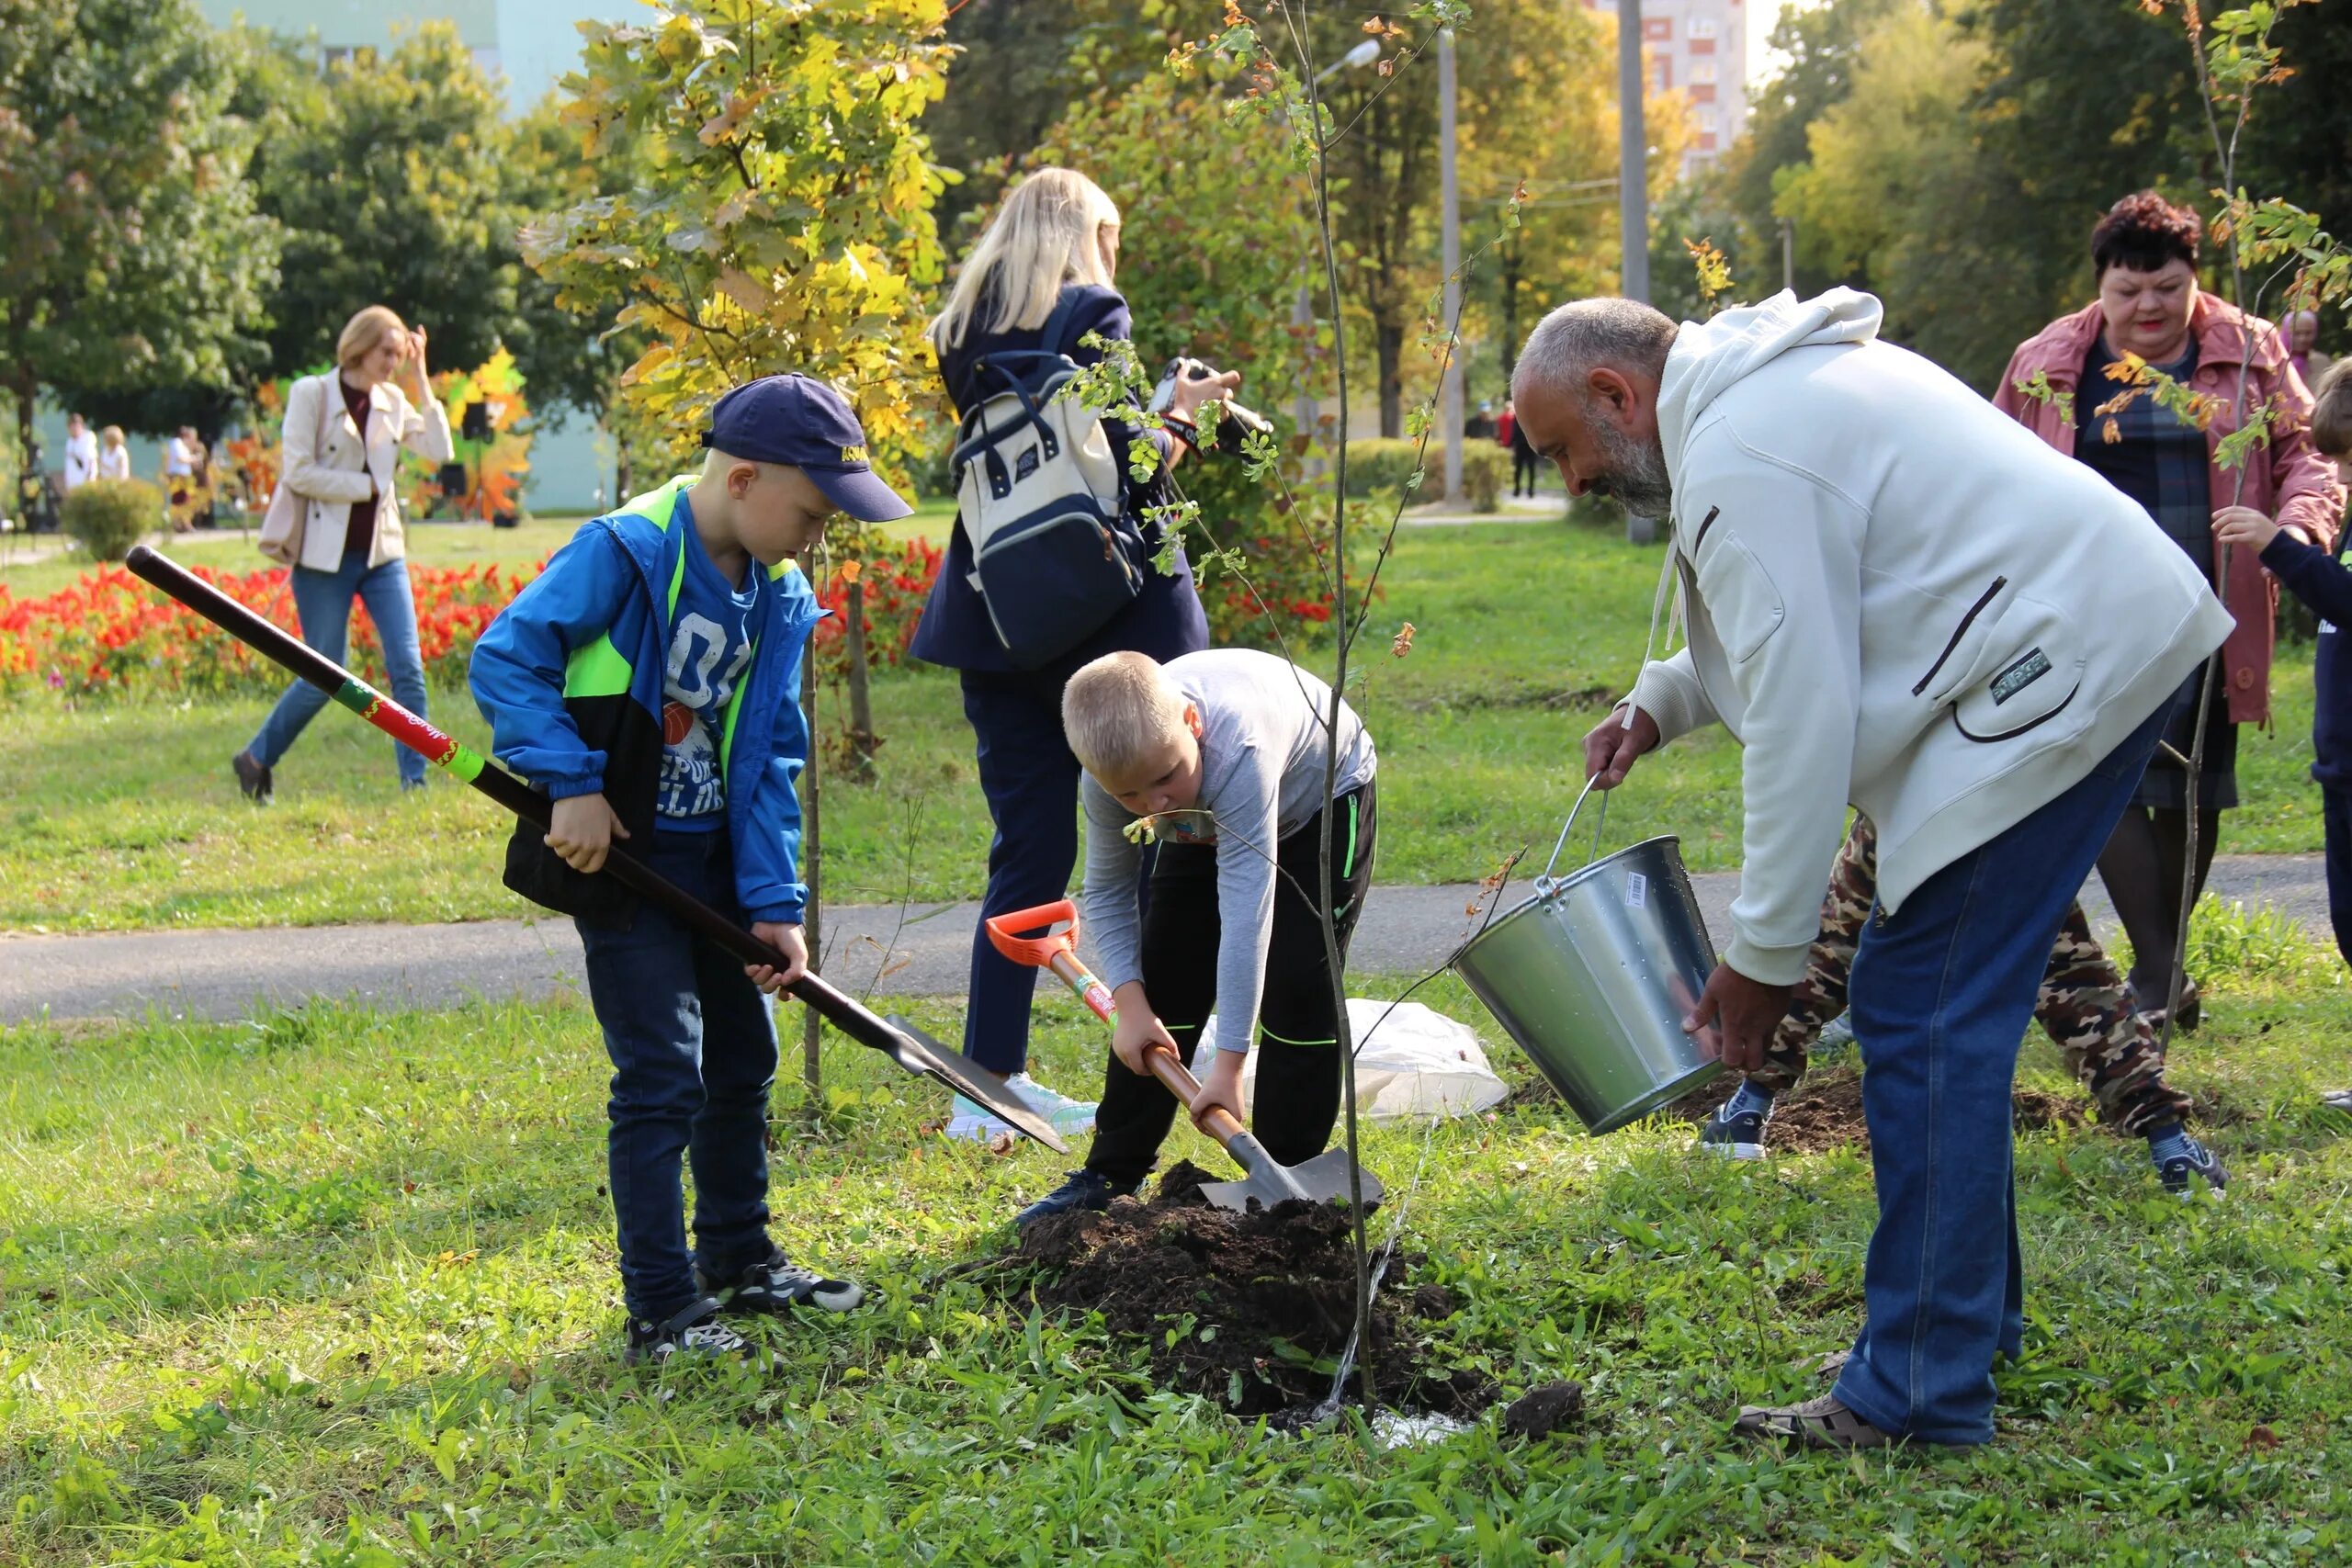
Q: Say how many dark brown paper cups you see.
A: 0